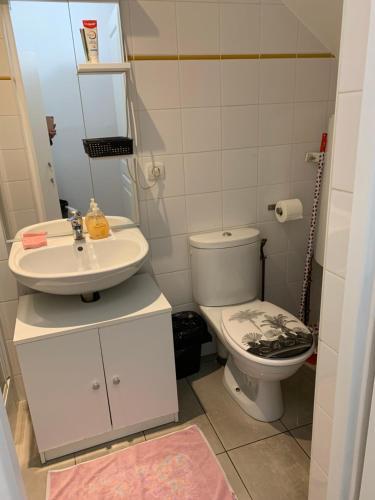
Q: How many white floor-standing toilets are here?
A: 1